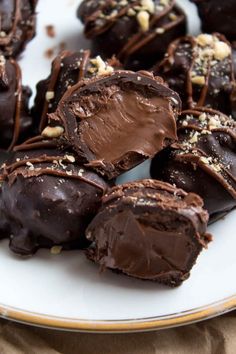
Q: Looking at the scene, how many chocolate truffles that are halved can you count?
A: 2